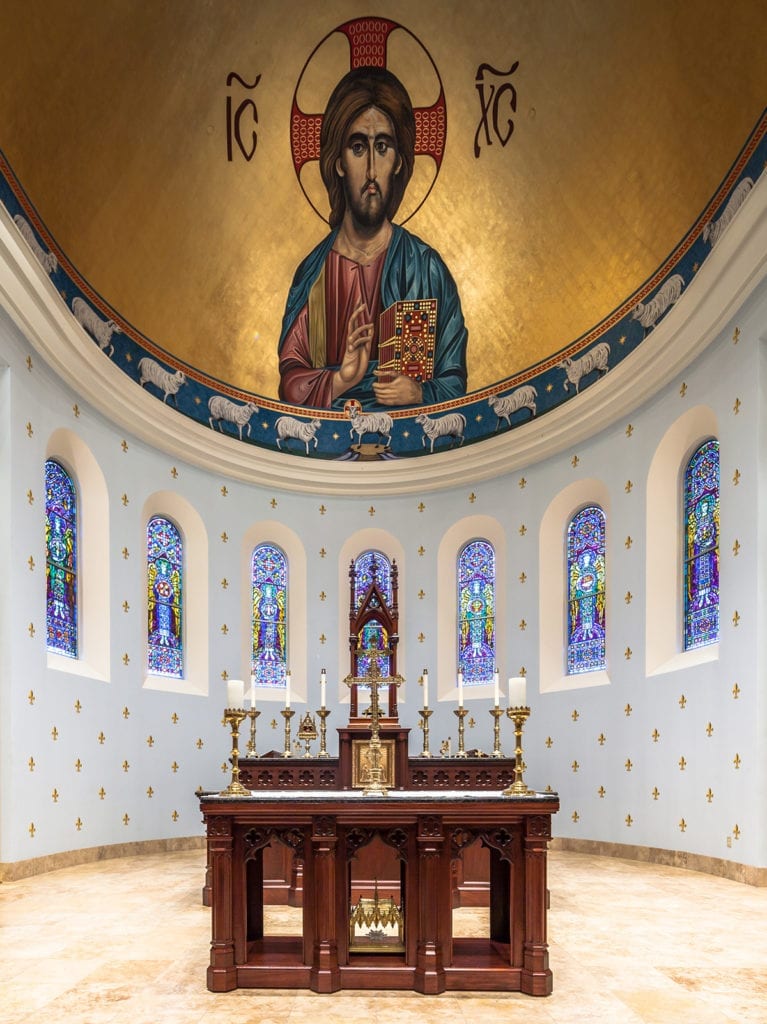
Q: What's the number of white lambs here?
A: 11